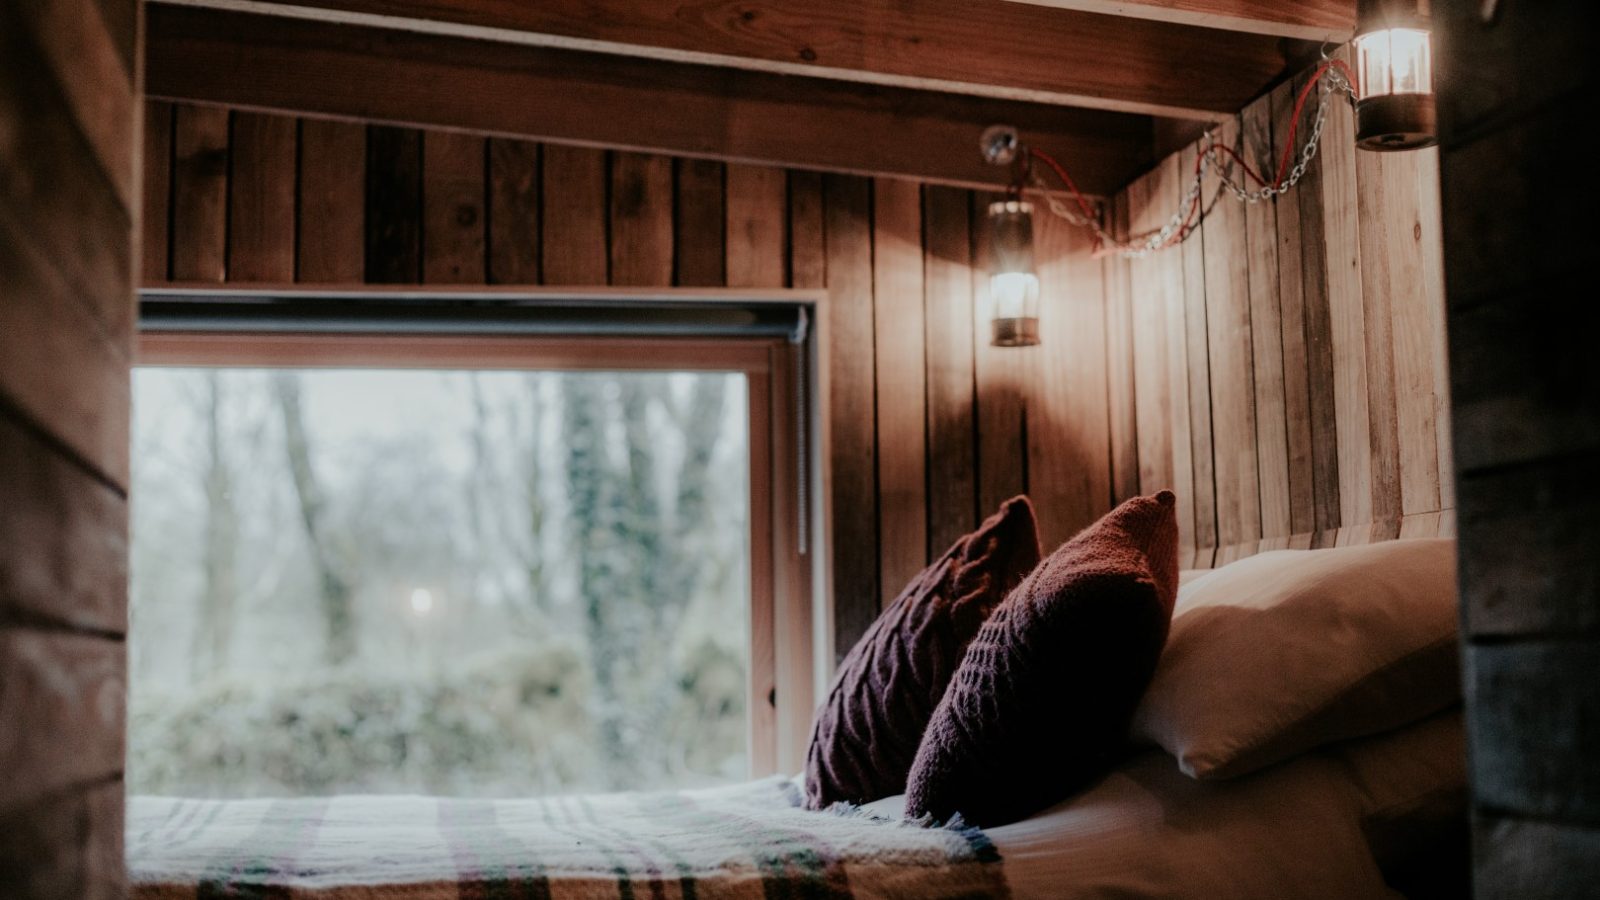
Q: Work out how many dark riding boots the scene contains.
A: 0